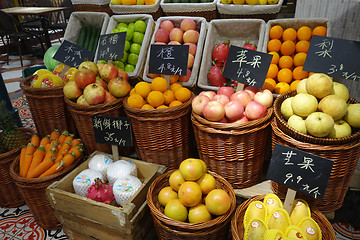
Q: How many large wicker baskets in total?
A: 9